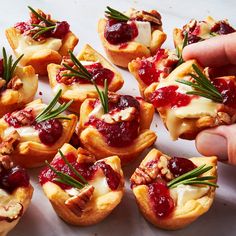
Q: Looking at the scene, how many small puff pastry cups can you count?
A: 12